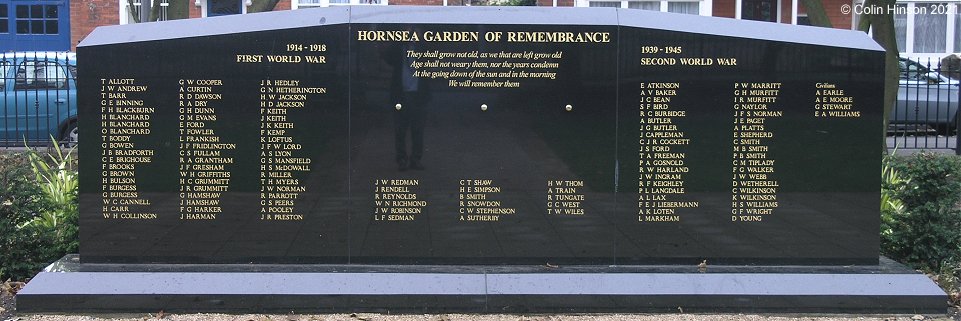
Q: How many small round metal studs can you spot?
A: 3